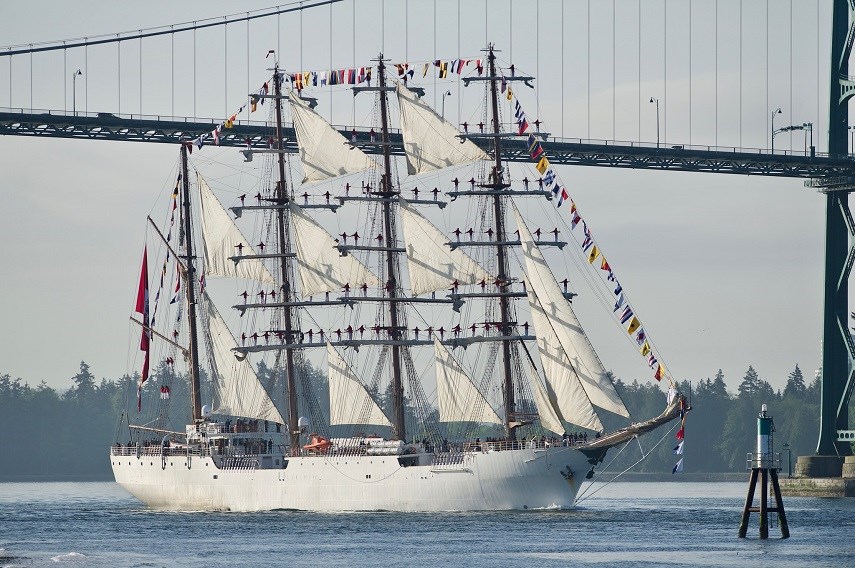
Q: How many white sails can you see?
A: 11